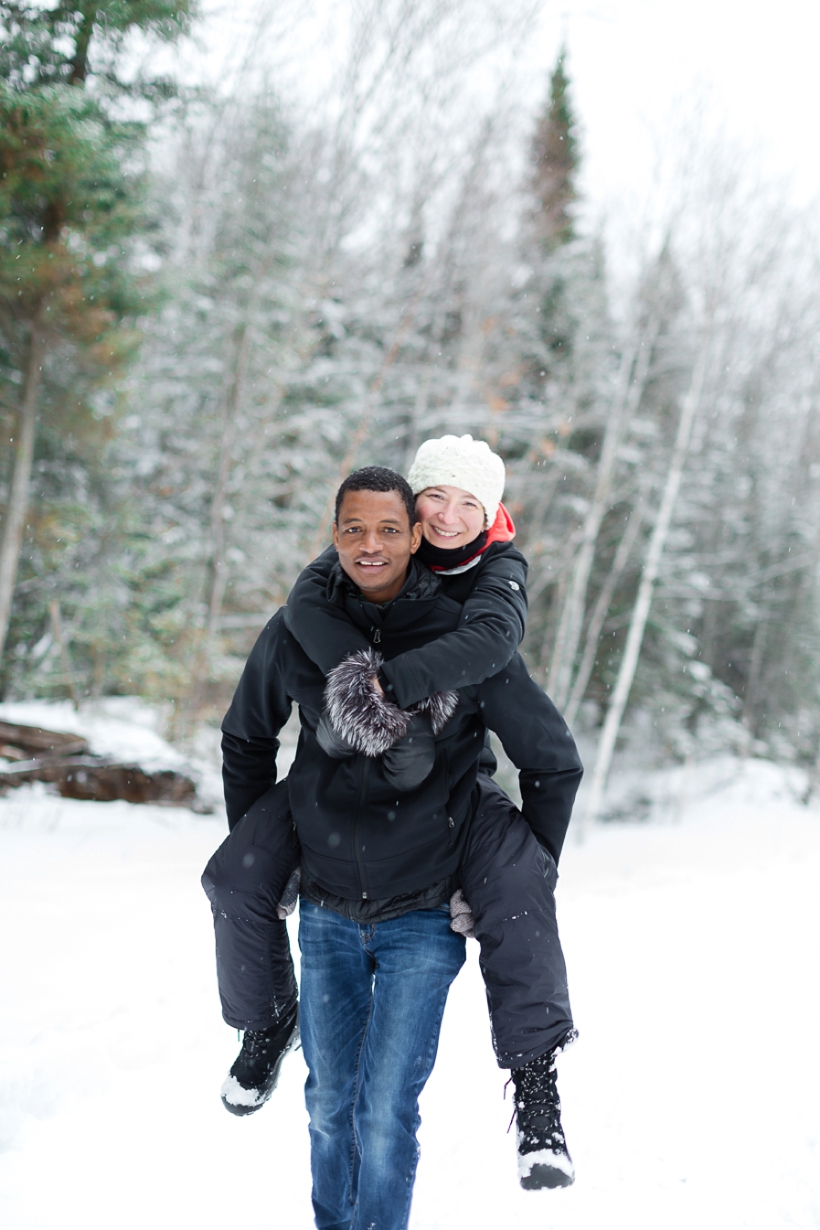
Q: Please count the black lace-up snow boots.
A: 2